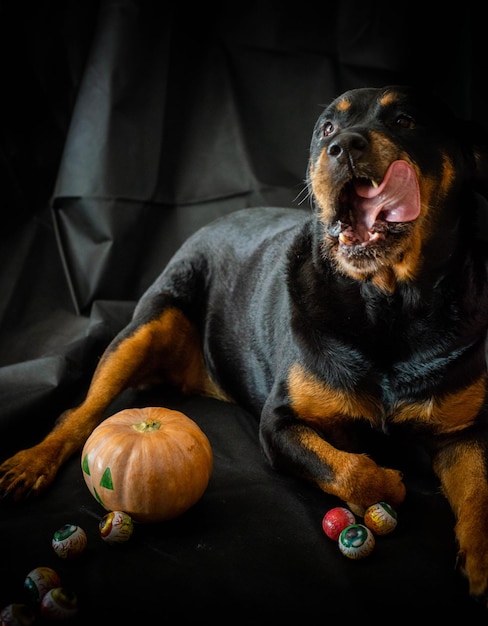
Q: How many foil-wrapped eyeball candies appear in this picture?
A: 8